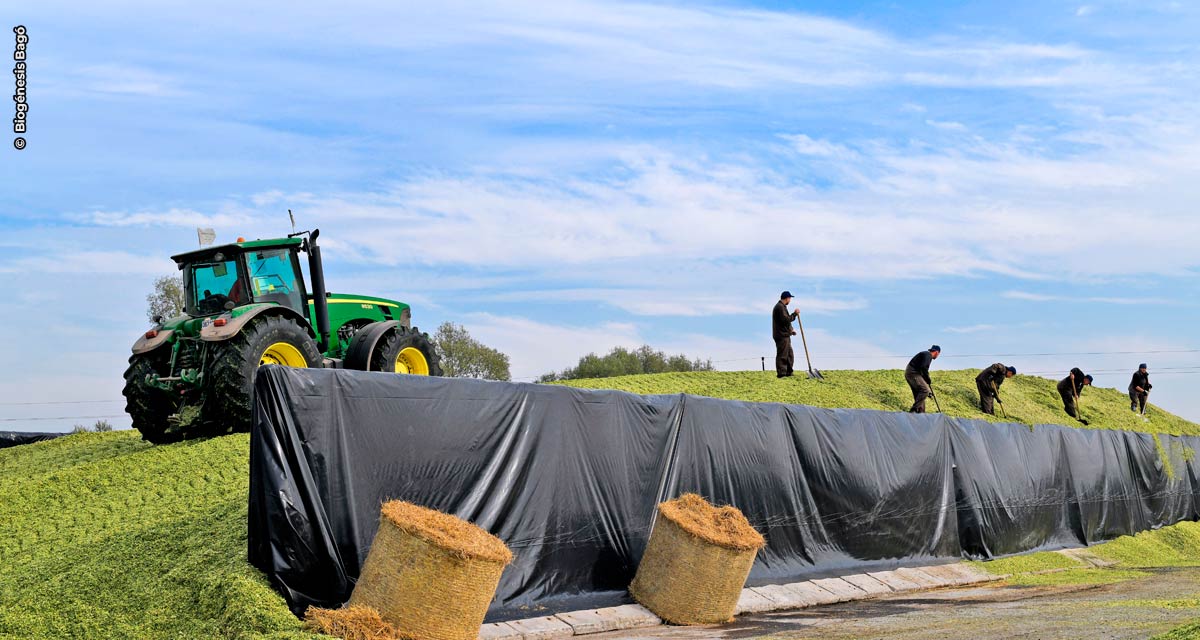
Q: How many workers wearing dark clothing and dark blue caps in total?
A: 5